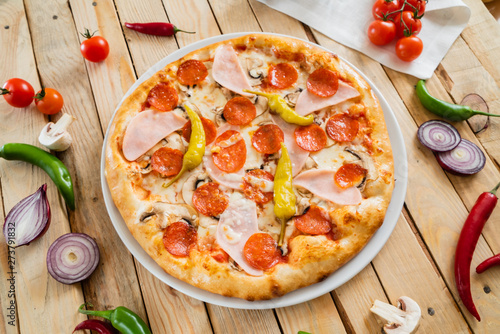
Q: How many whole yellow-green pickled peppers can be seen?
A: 3